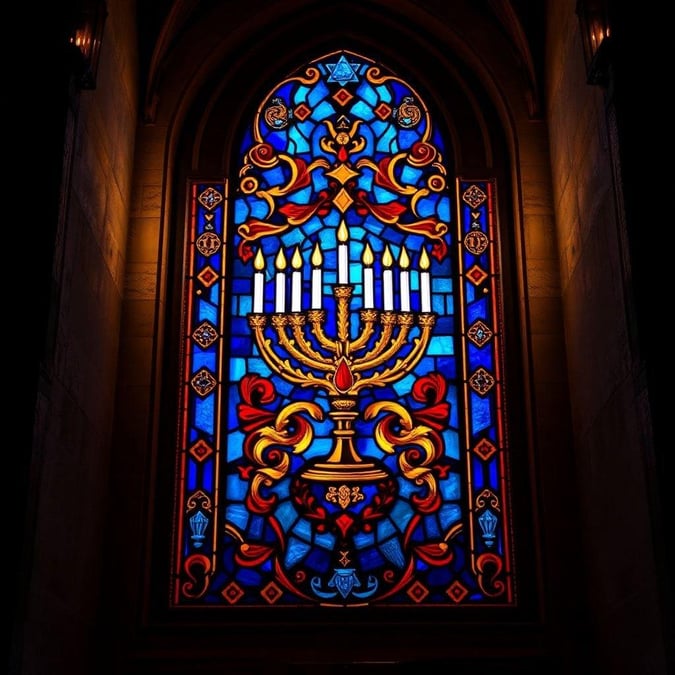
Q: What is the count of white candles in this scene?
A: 9